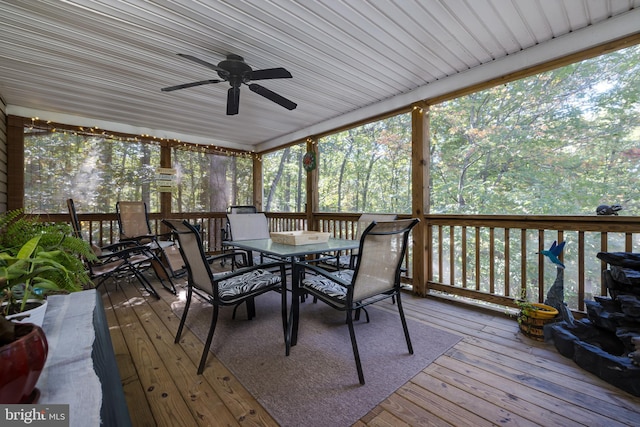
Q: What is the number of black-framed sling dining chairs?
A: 4